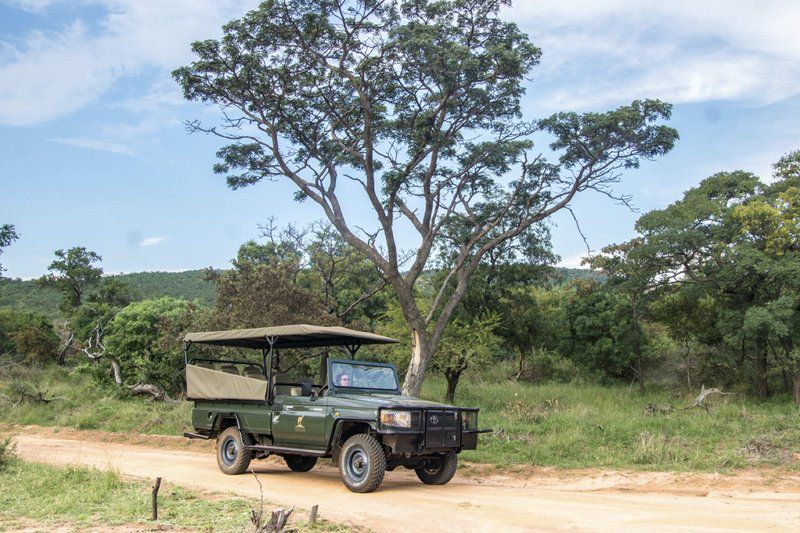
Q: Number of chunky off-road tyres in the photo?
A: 4